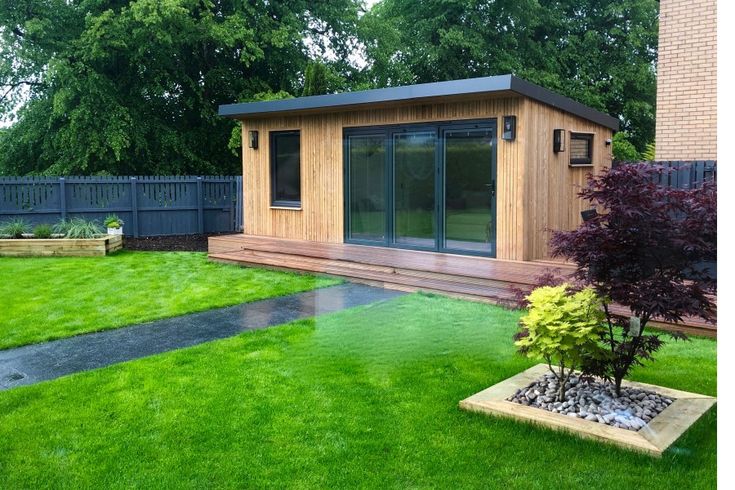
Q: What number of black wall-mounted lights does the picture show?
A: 3